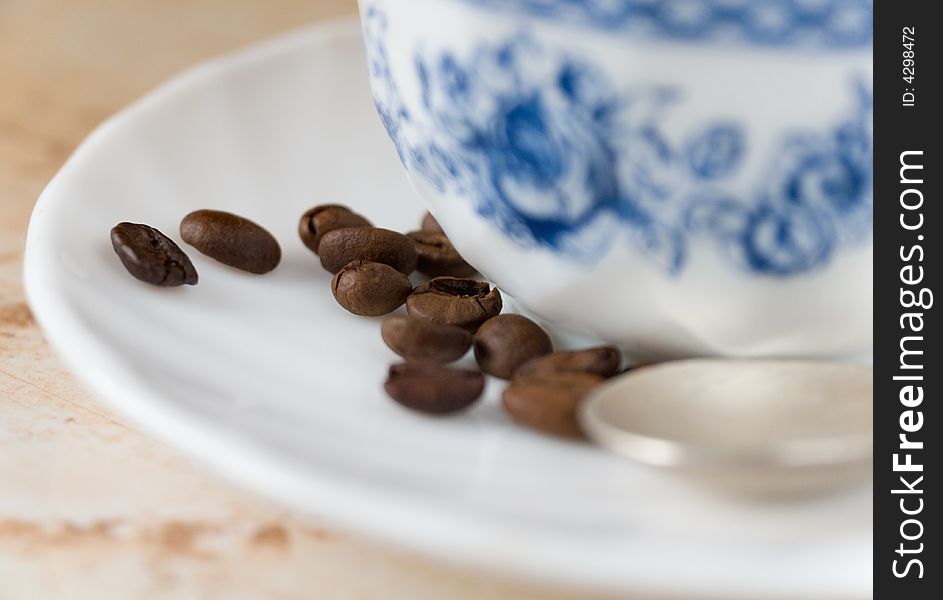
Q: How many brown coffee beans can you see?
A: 13